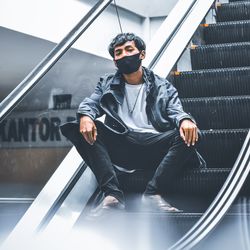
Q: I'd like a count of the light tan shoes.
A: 2